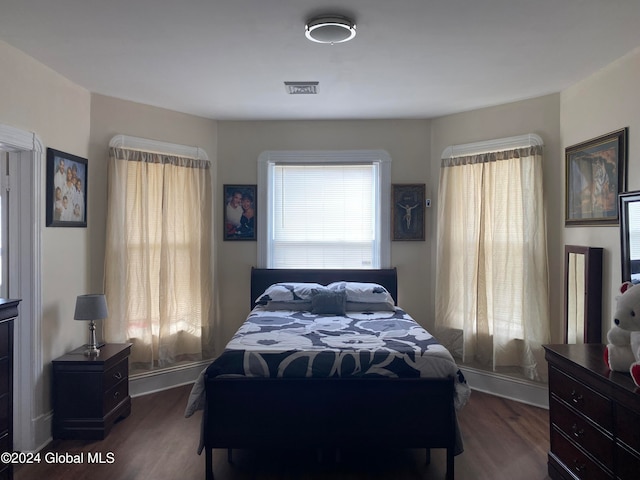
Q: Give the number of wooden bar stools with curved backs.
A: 0